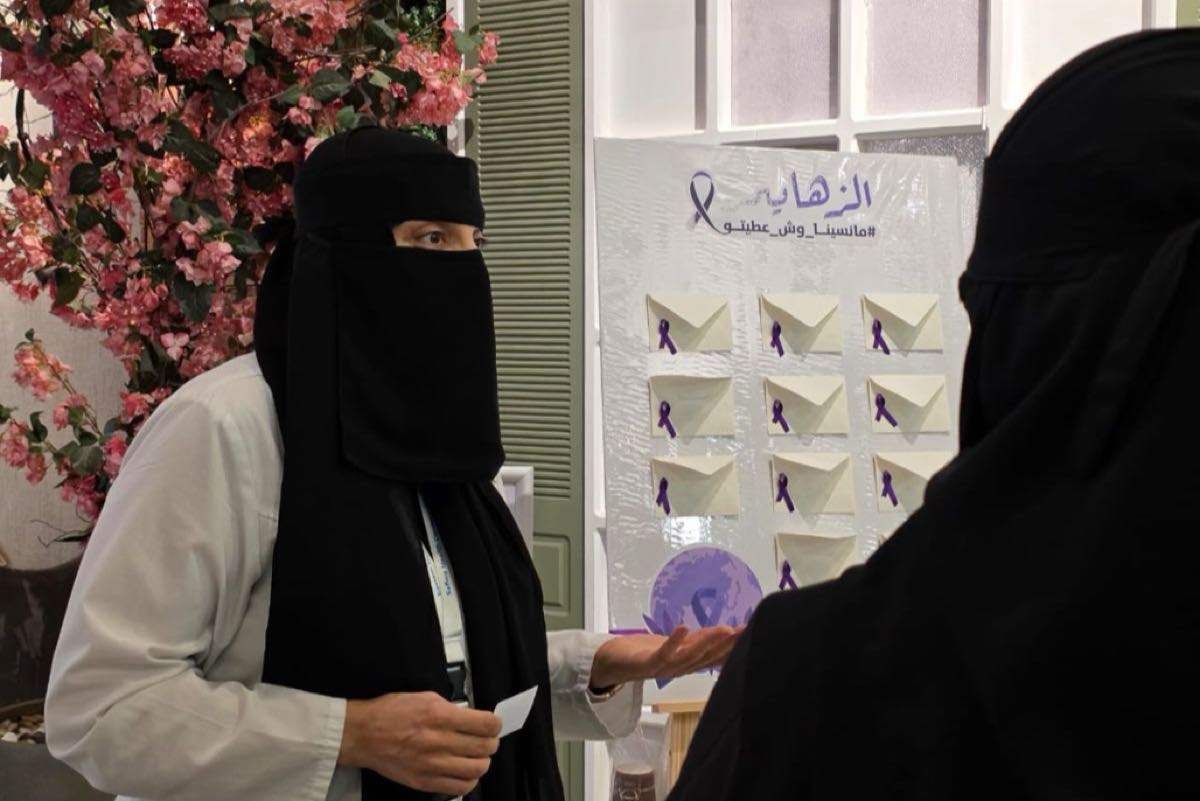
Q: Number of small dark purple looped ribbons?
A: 10